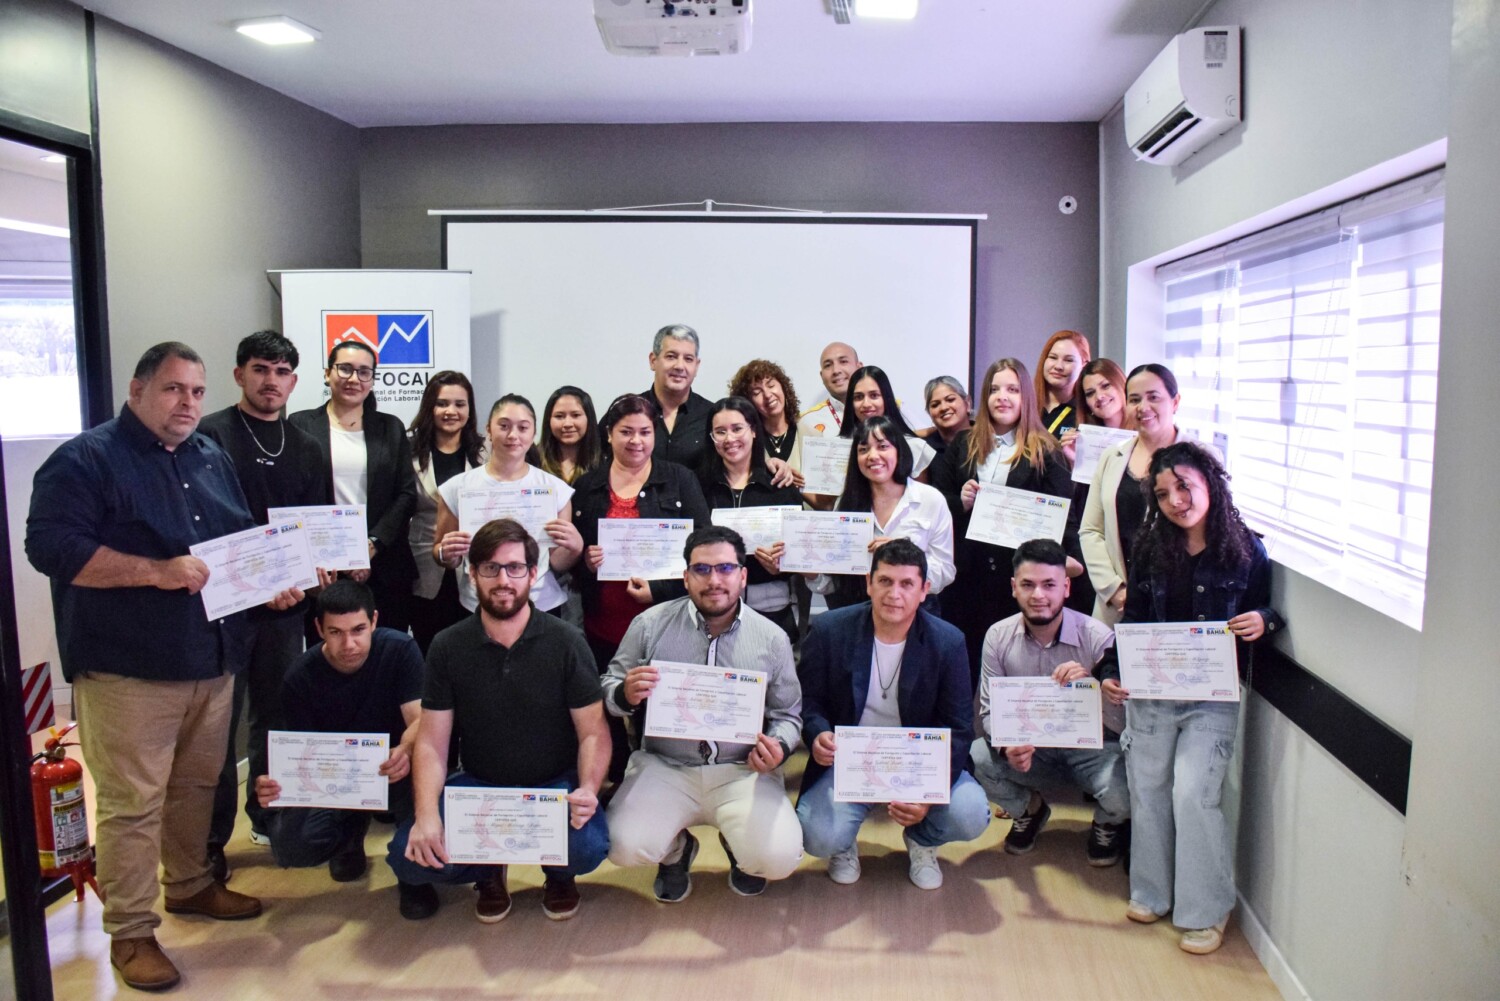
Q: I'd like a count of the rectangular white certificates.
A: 15